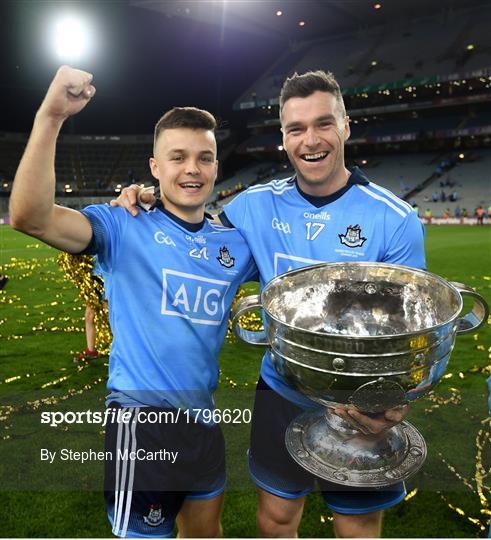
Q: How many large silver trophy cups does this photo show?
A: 1